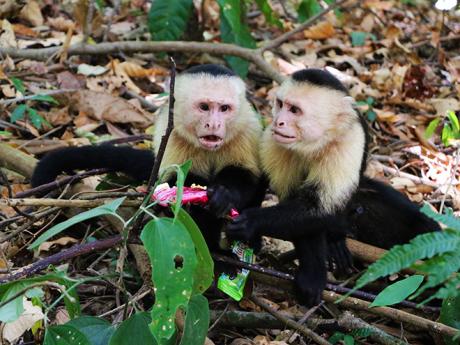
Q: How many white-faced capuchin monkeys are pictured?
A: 2